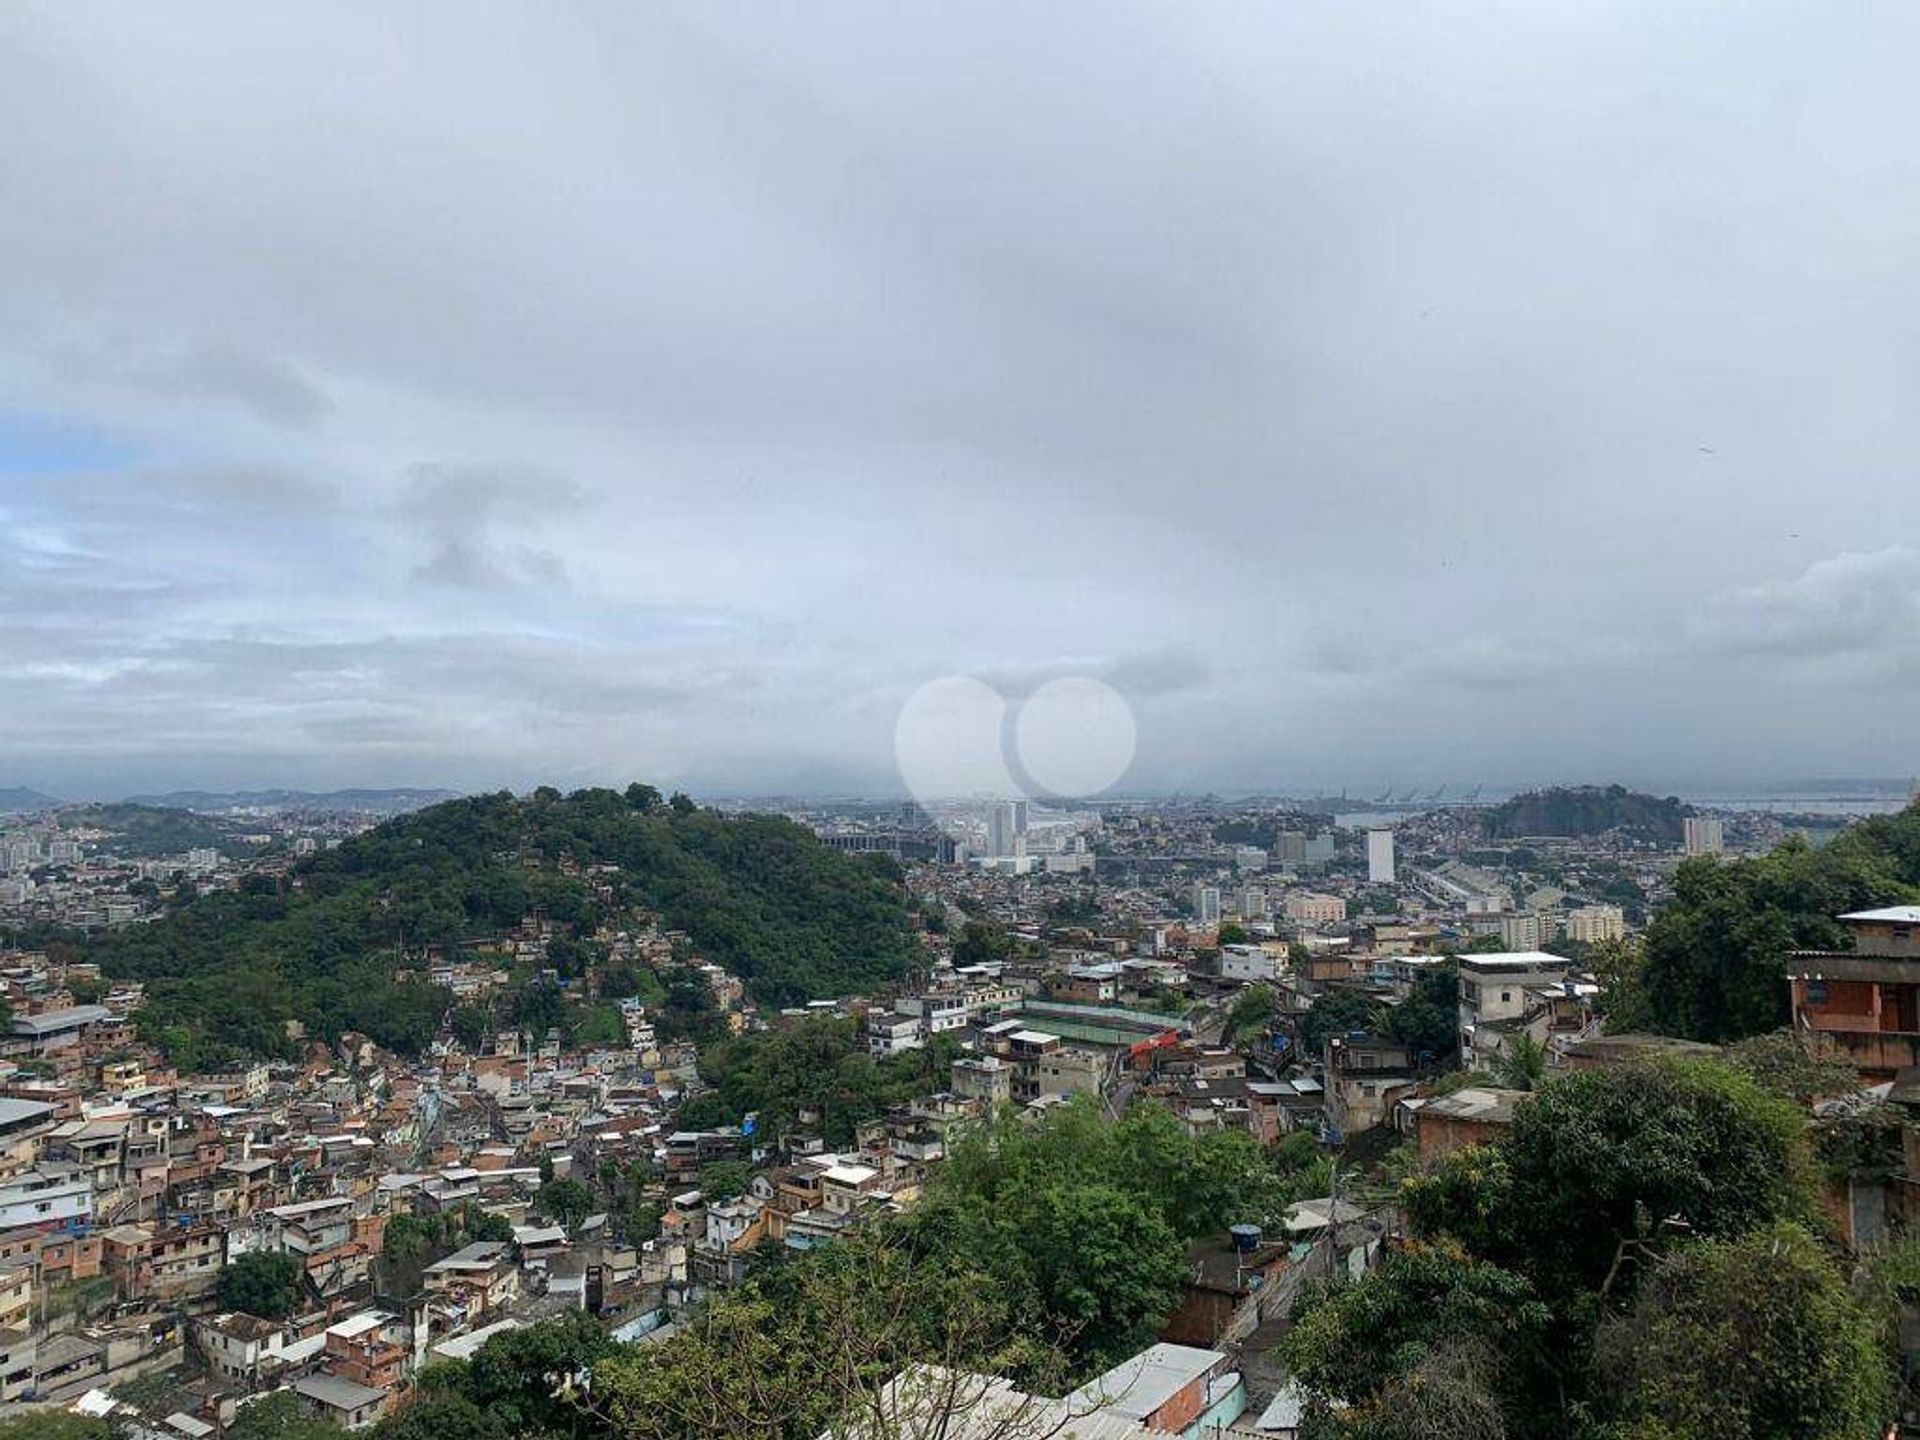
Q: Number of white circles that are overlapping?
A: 2